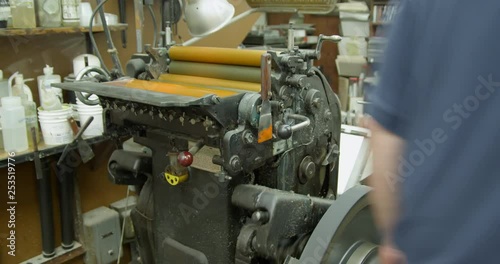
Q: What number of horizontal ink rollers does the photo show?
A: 3